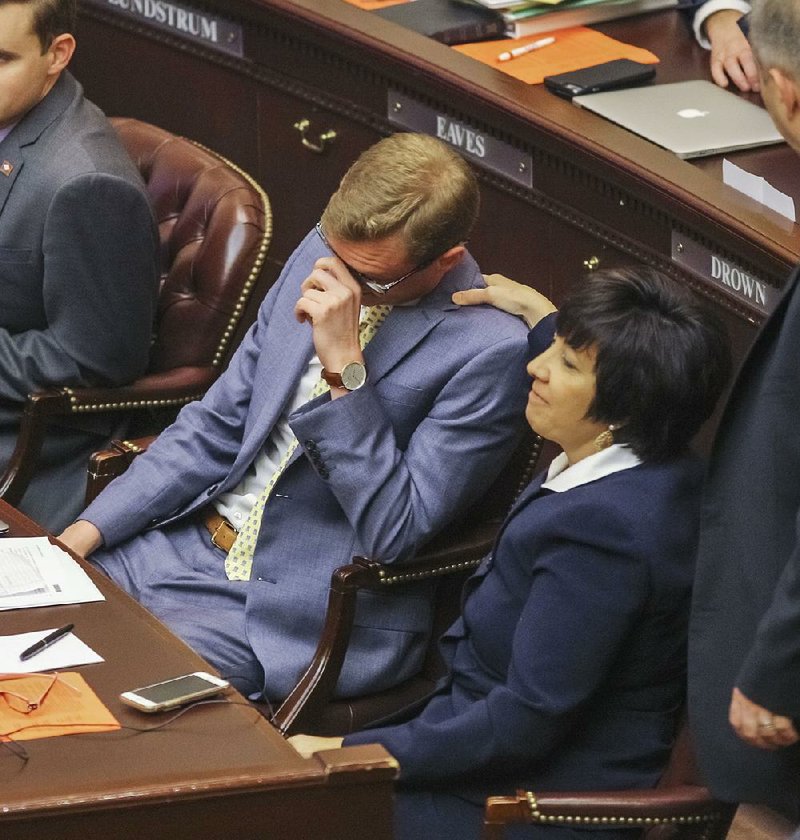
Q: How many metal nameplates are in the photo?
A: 3